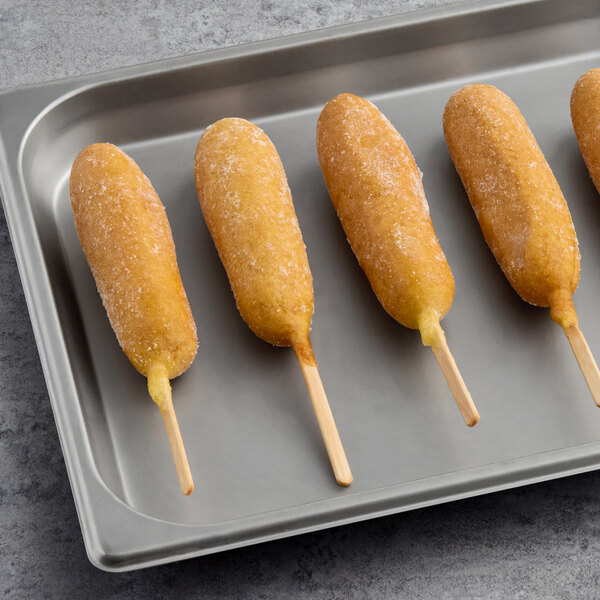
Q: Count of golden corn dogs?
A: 5